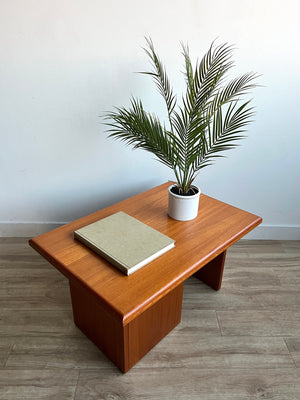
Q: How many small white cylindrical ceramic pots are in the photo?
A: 1